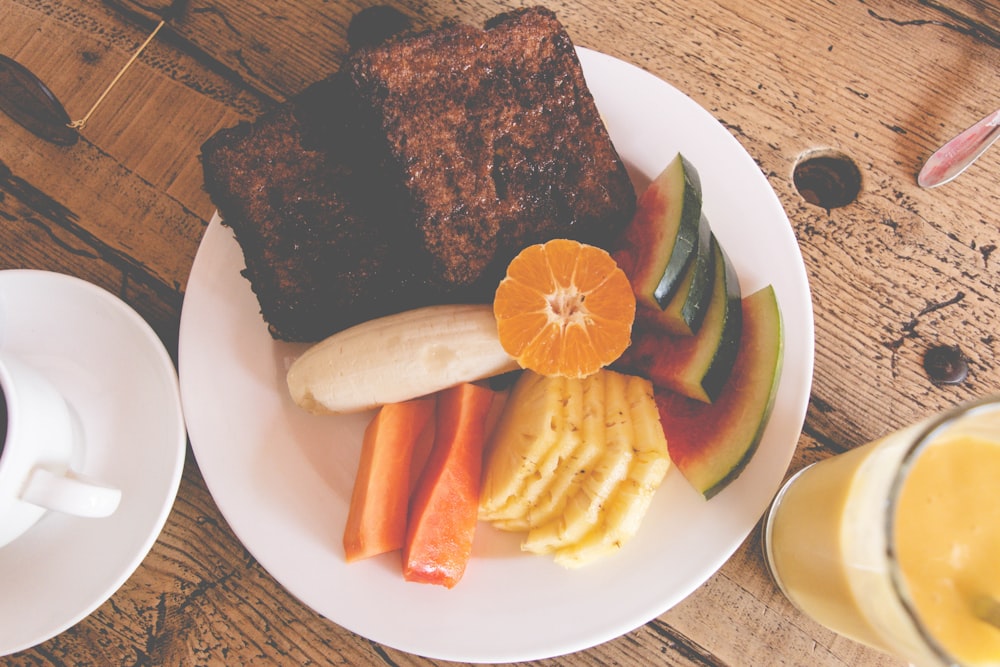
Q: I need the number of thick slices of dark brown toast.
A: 2